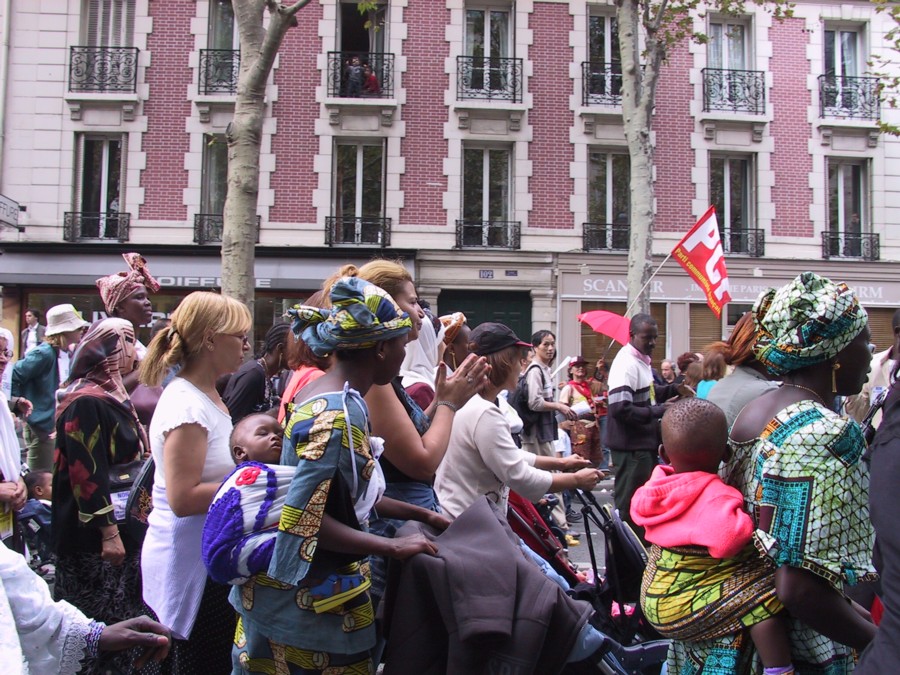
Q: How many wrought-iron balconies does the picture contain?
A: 14